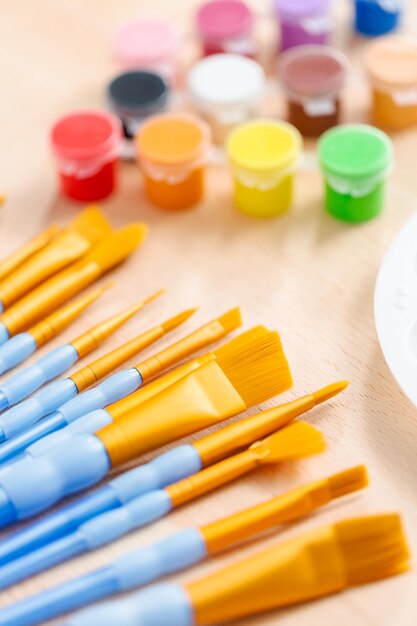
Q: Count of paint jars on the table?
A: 12